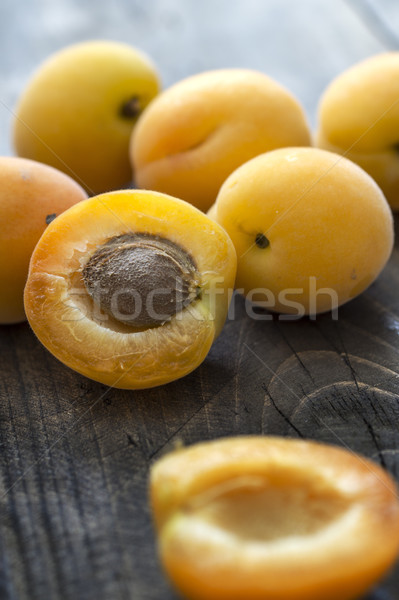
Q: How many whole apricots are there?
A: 5